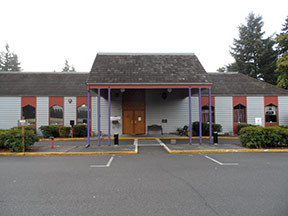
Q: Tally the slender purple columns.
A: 6